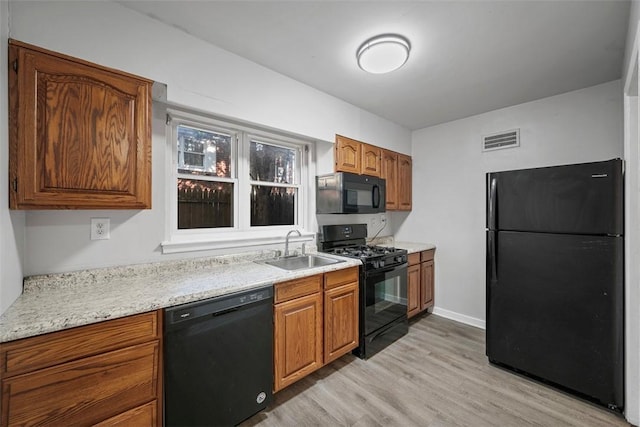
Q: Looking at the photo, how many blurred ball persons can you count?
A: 0